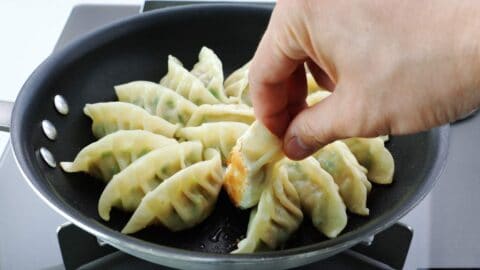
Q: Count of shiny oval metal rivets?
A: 3